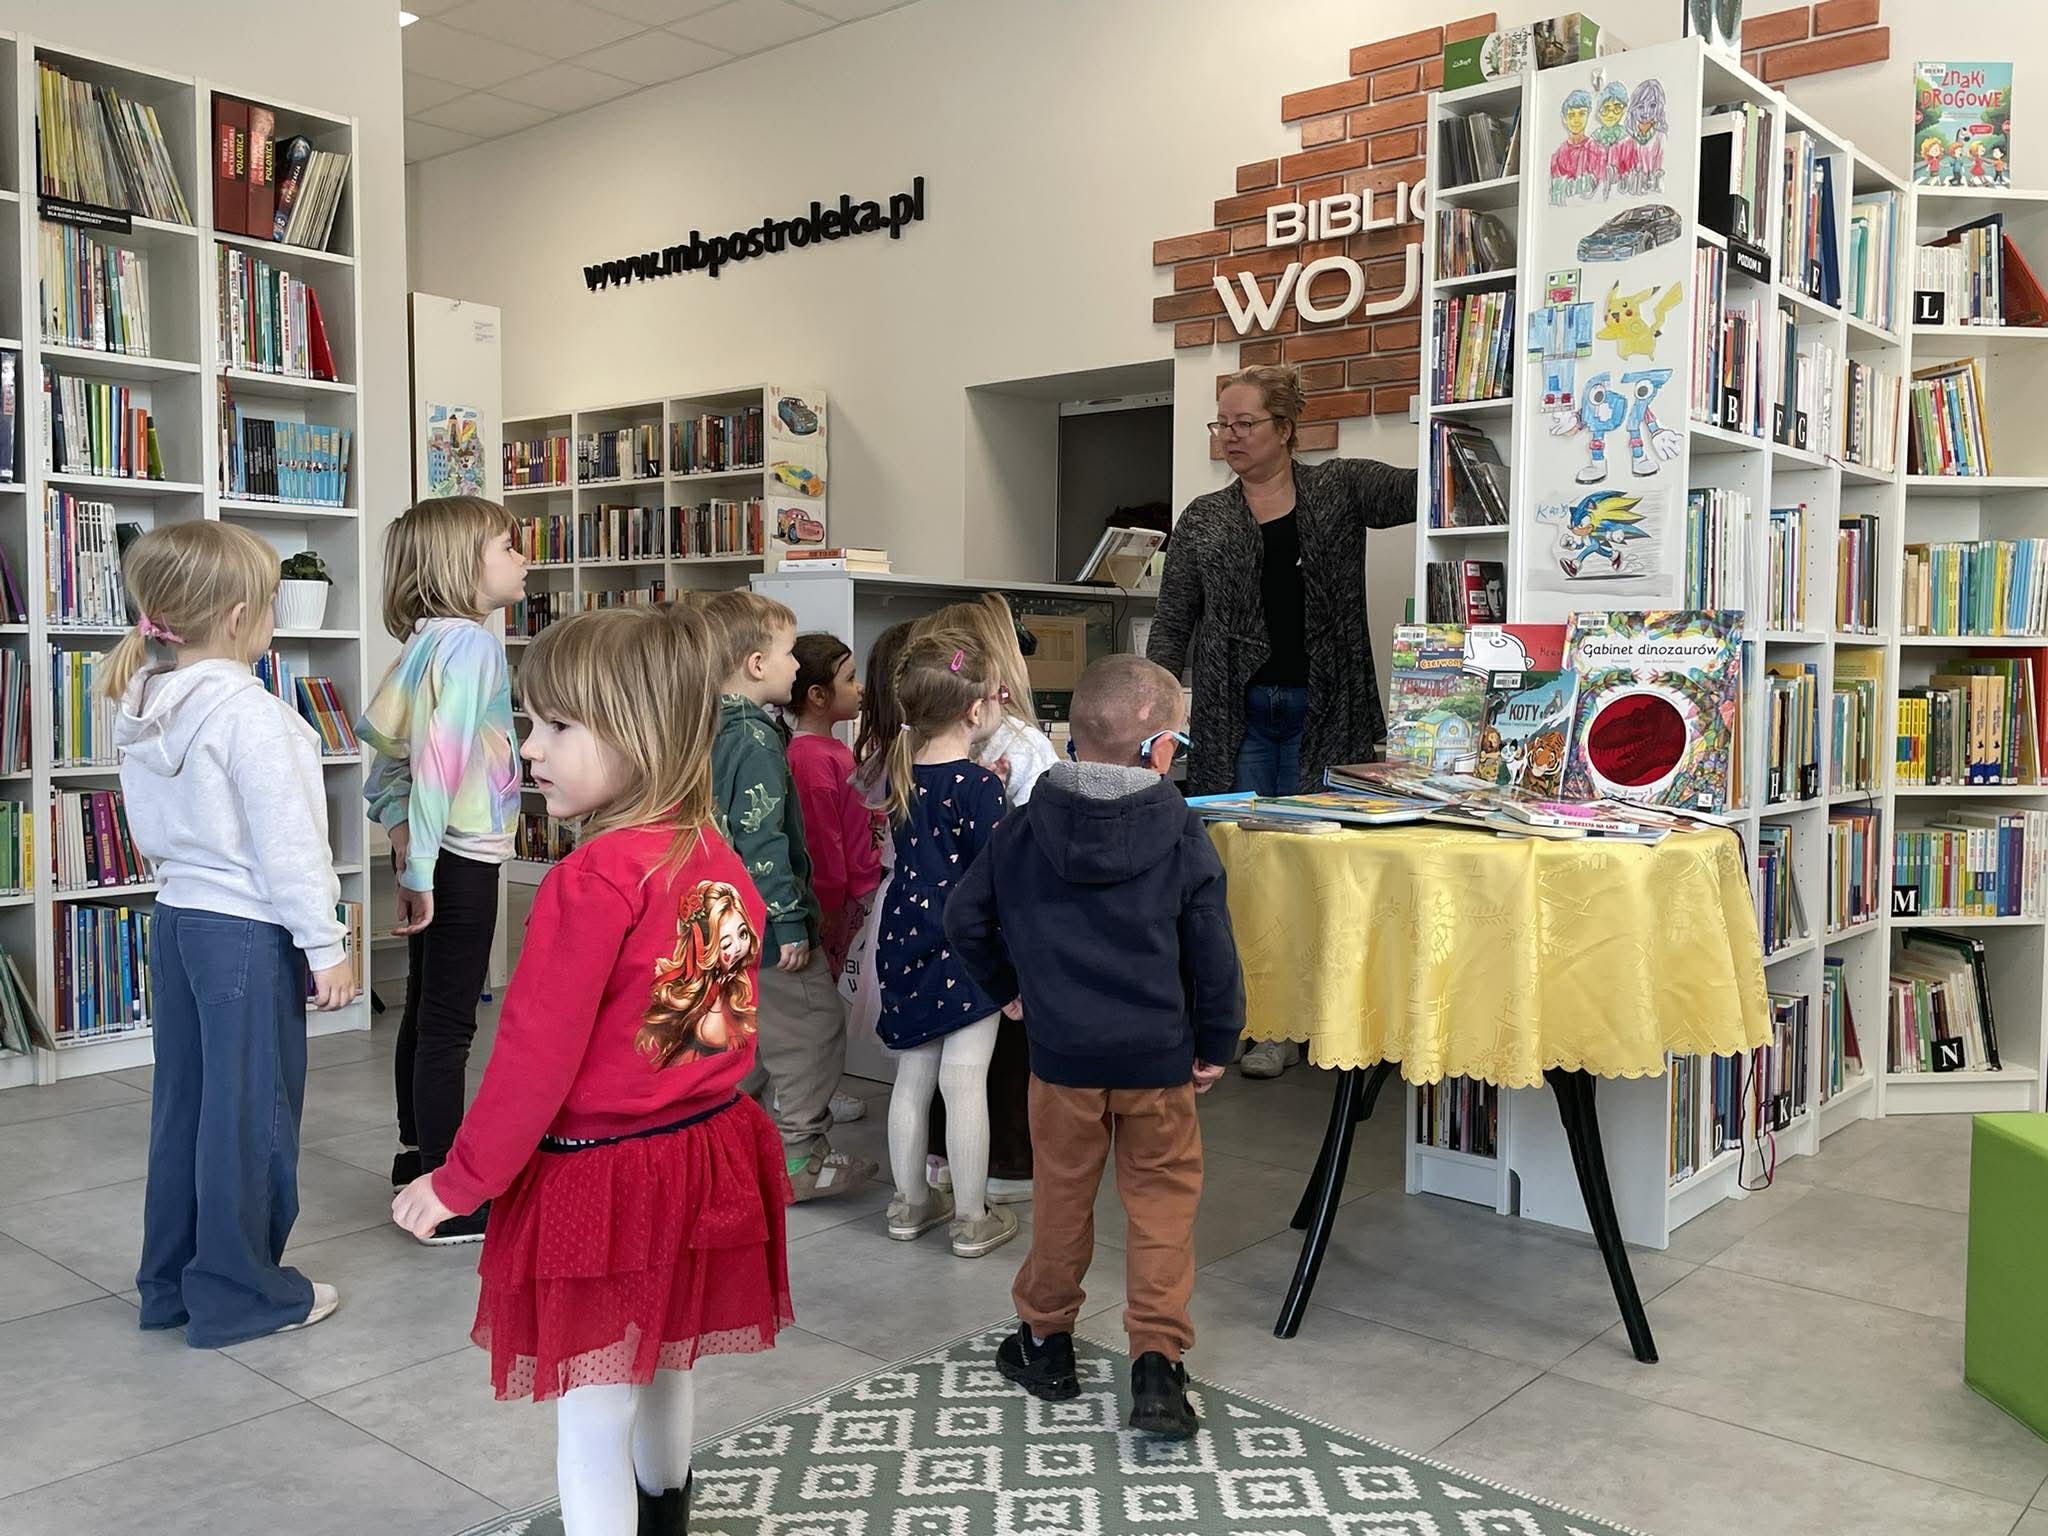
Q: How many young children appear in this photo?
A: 9